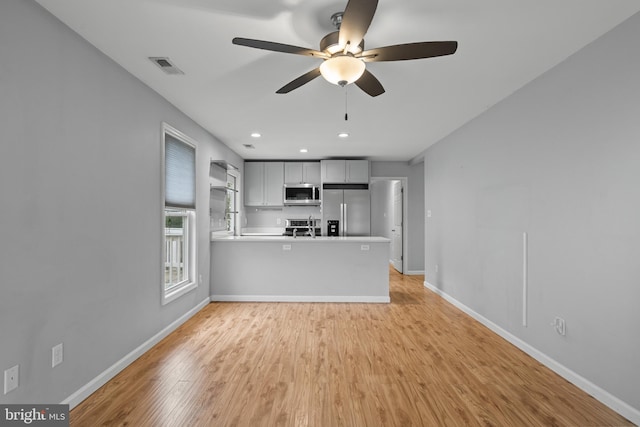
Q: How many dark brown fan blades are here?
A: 5